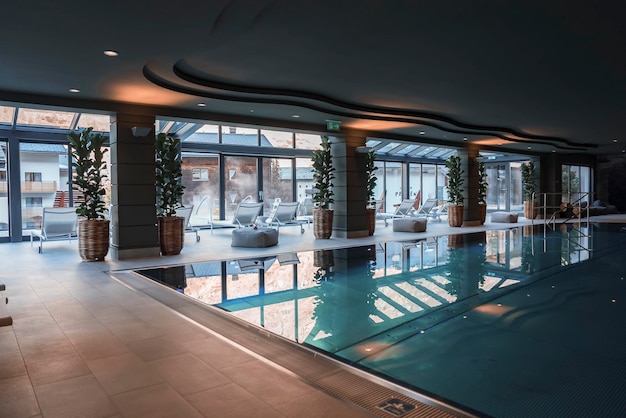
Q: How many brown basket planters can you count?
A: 7